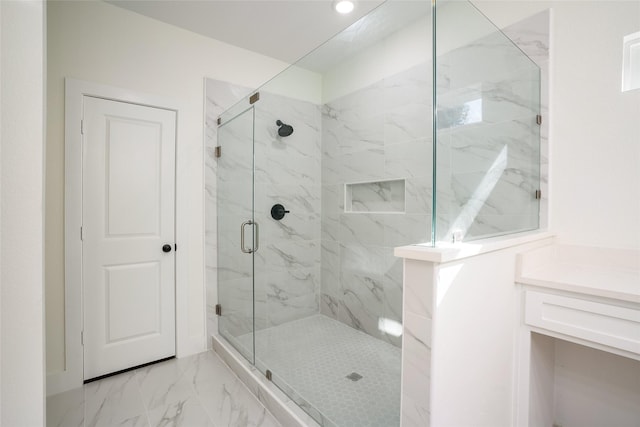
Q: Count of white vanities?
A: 1